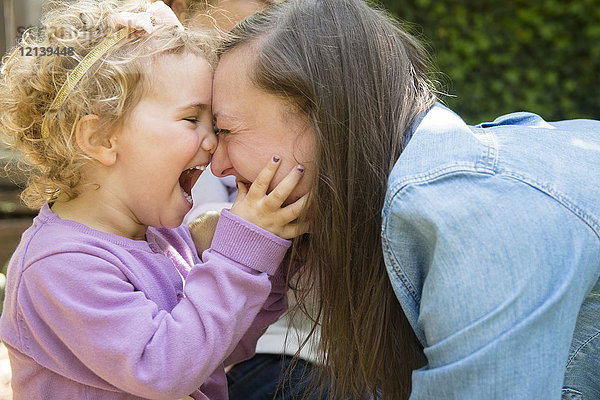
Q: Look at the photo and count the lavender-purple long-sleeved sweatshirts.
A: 1